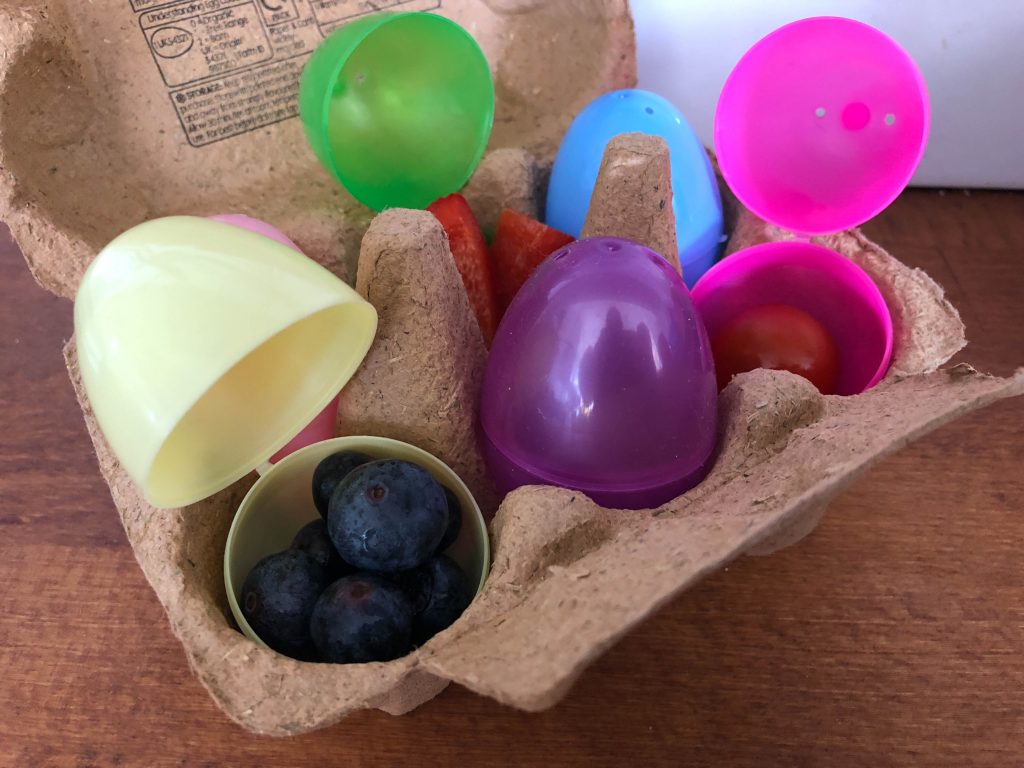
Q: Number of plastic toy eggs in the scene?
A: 6